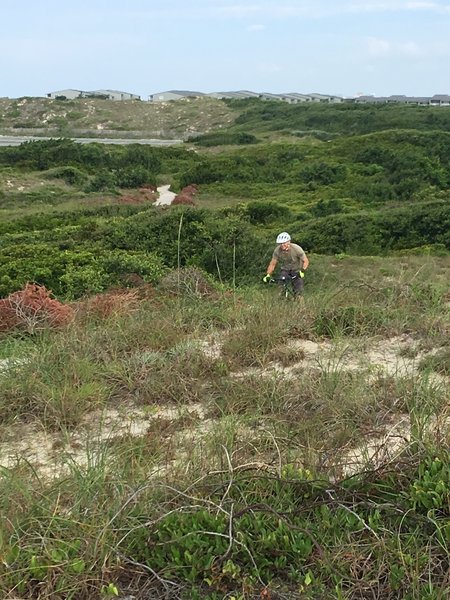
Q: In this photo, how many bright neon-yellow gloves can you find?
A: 2